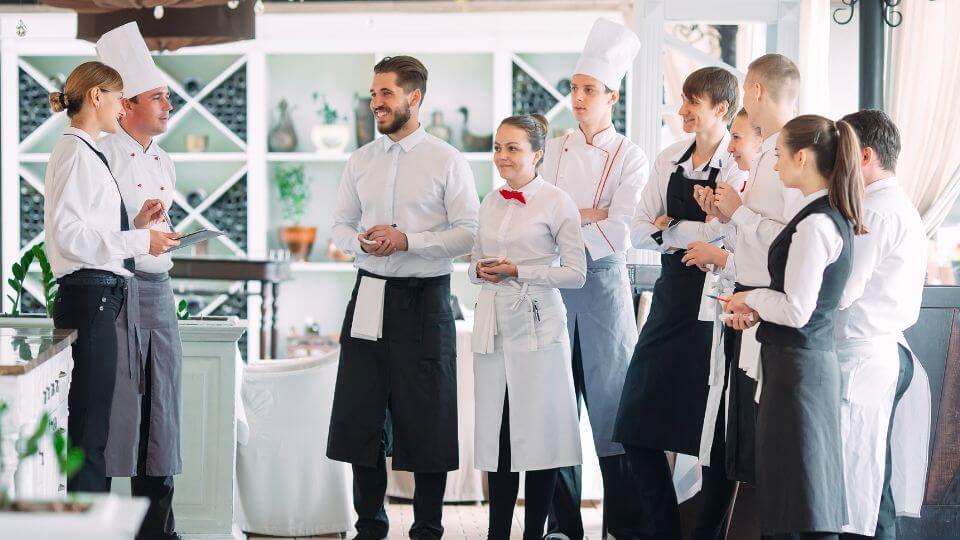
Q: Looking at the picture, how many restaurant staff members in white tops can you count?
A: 10